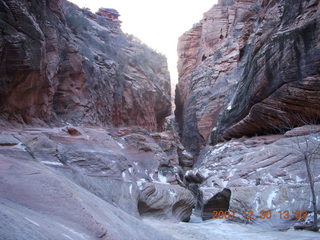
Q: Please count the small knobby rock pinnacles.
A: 1